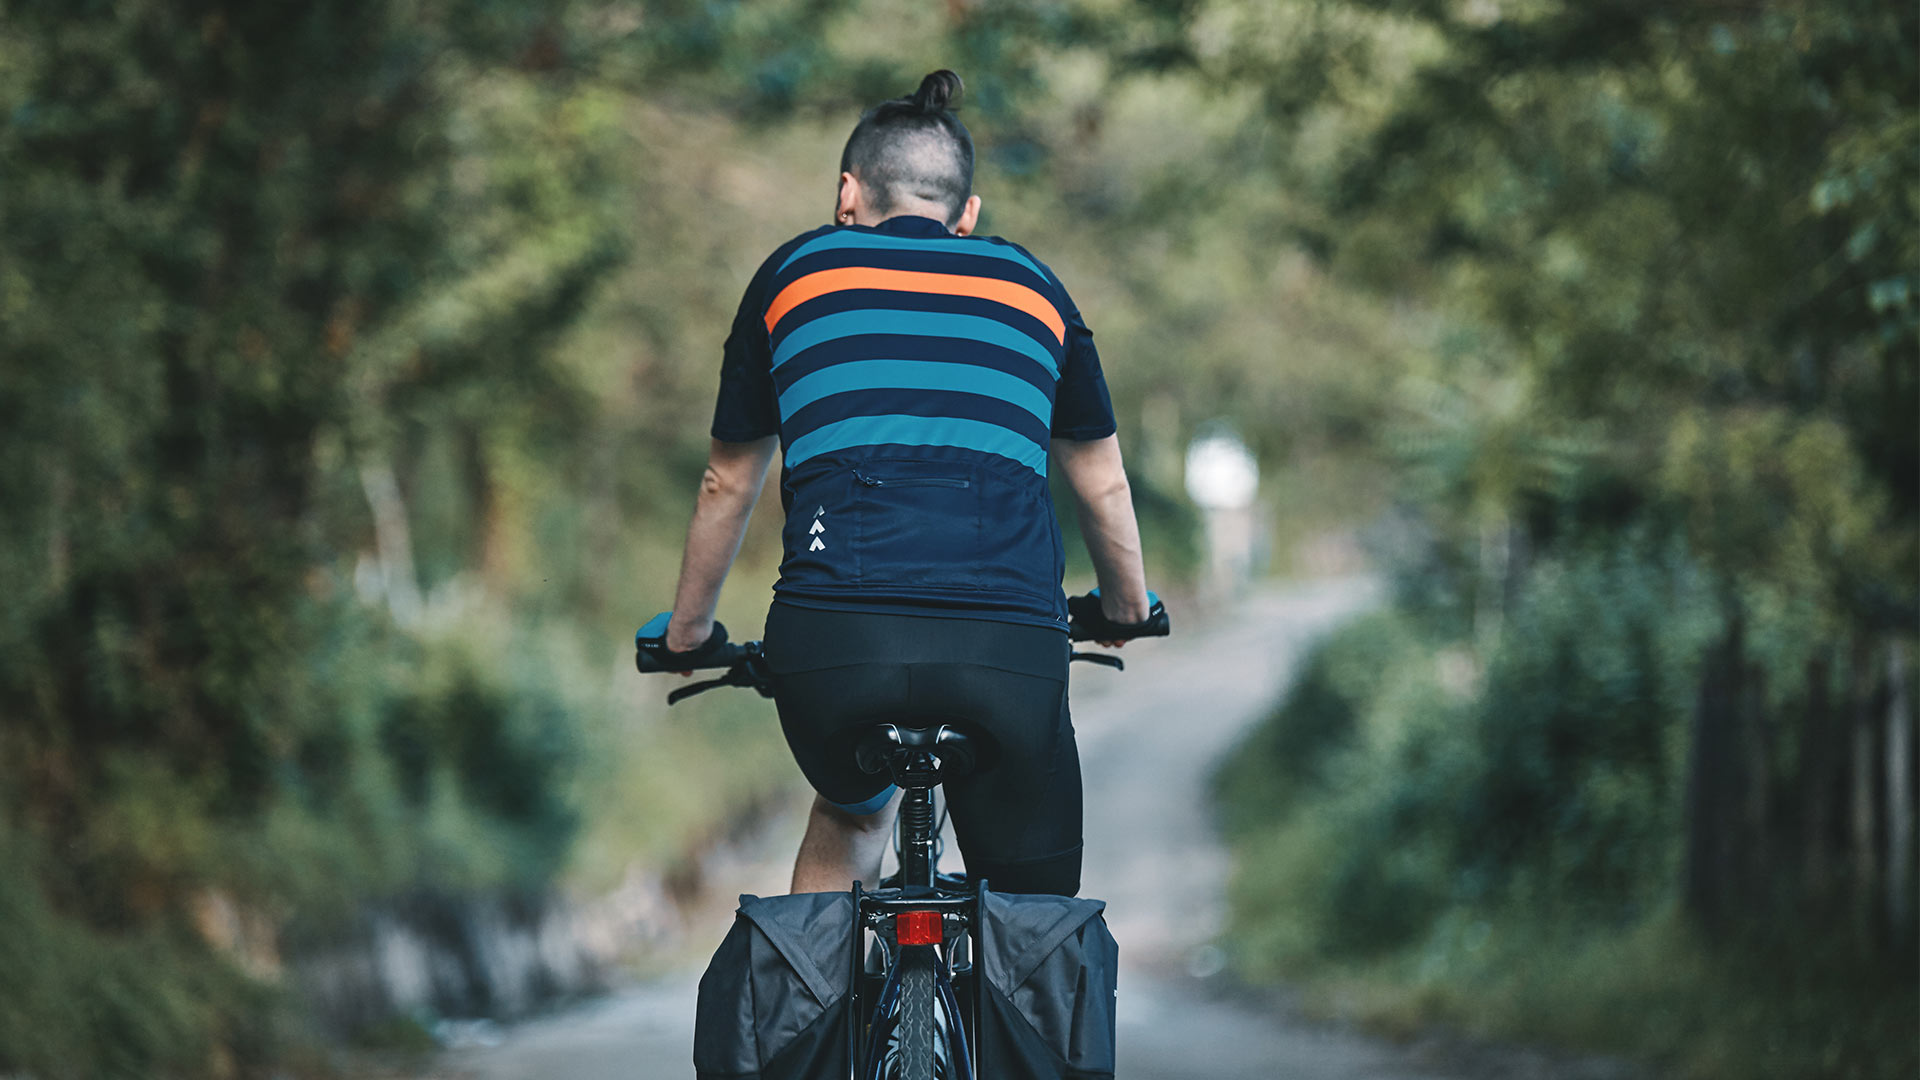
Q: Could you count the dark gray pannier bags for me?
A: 2